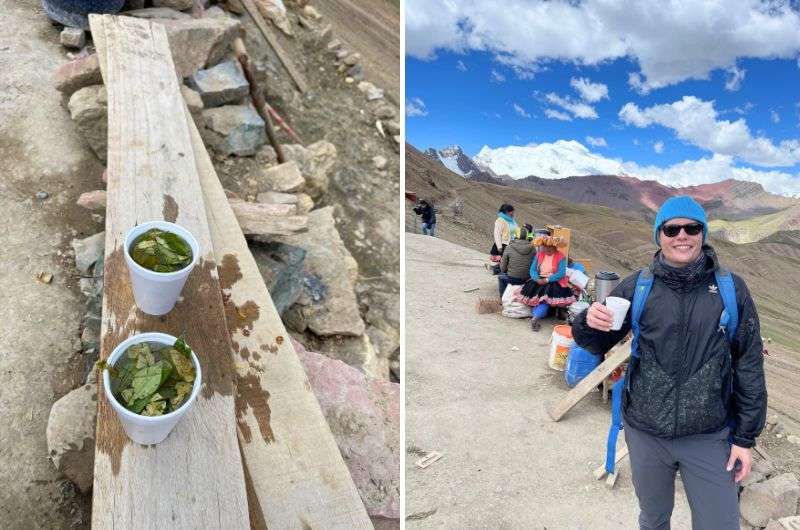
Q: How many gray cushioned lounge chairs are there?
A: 0